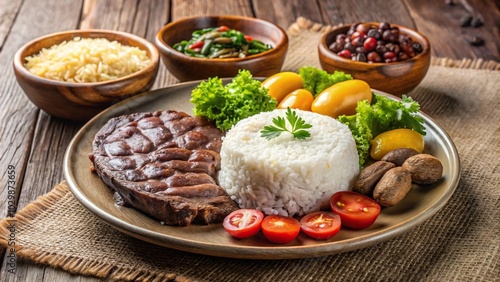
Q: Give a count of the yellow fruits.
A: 4